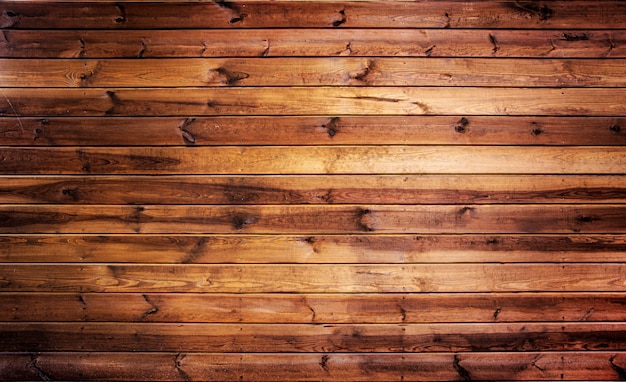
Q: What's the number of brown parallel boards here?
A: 13